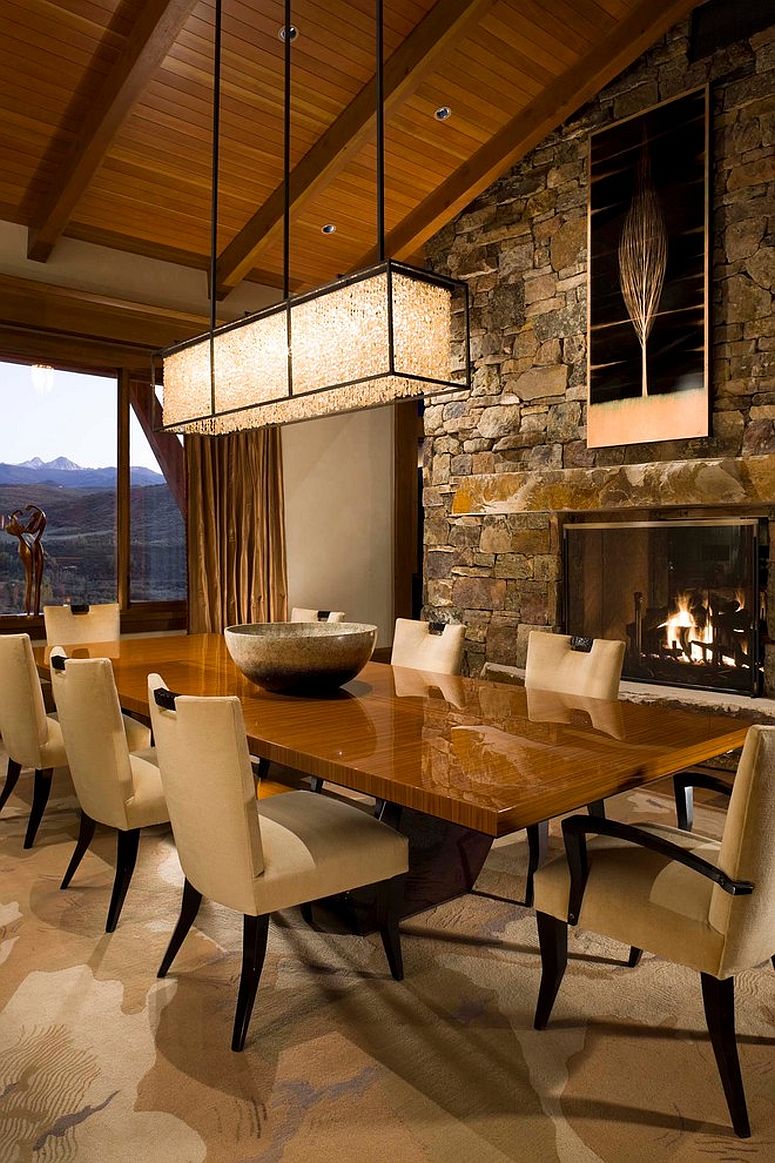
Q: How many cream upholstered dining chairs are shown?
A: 8